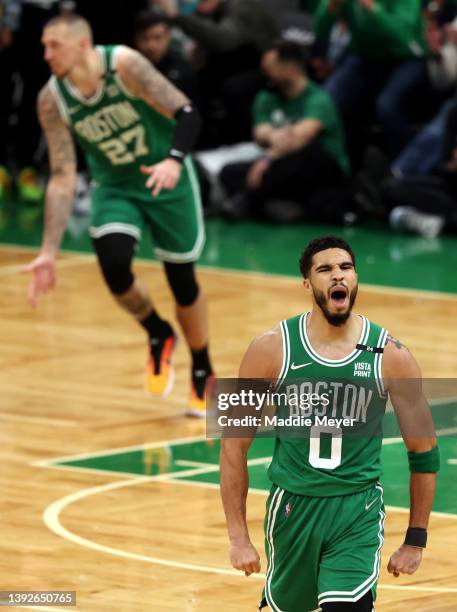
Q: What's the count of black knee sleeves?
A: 2